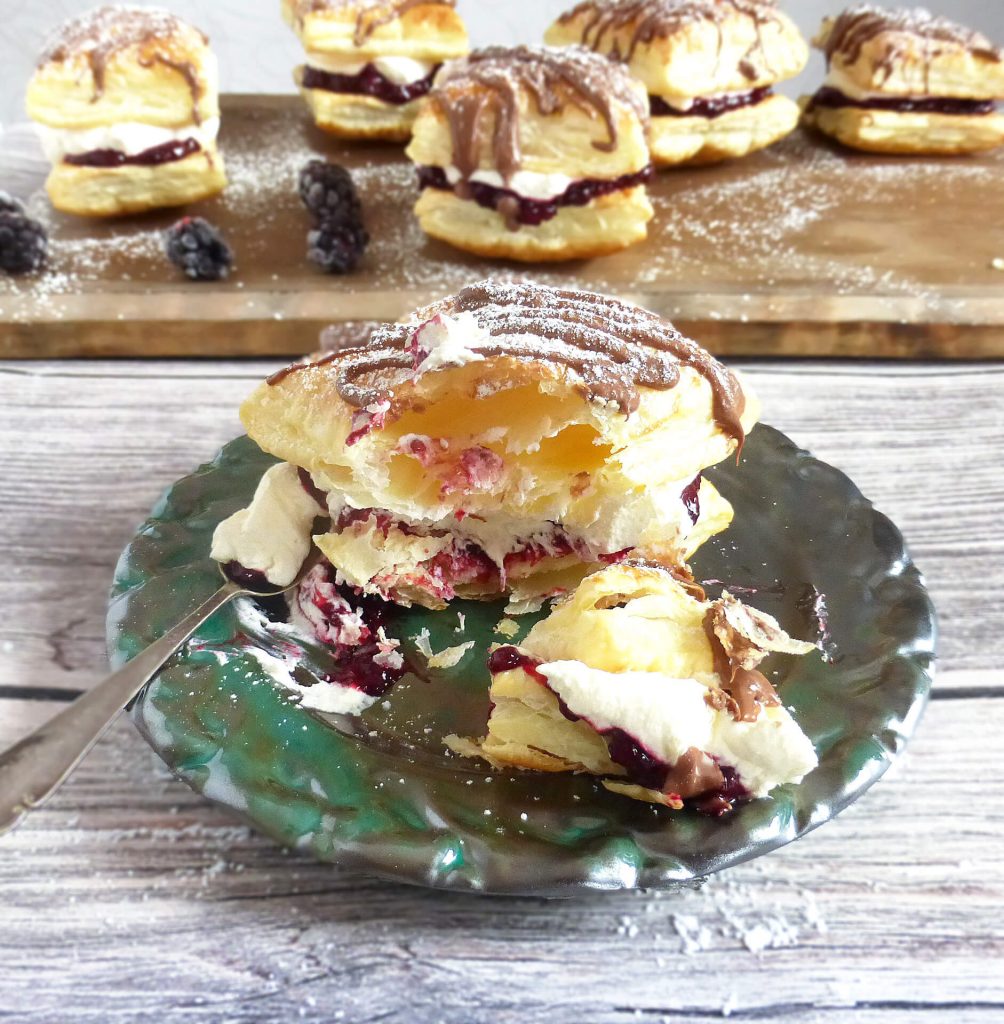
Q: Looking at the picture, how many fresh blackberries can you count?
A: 5